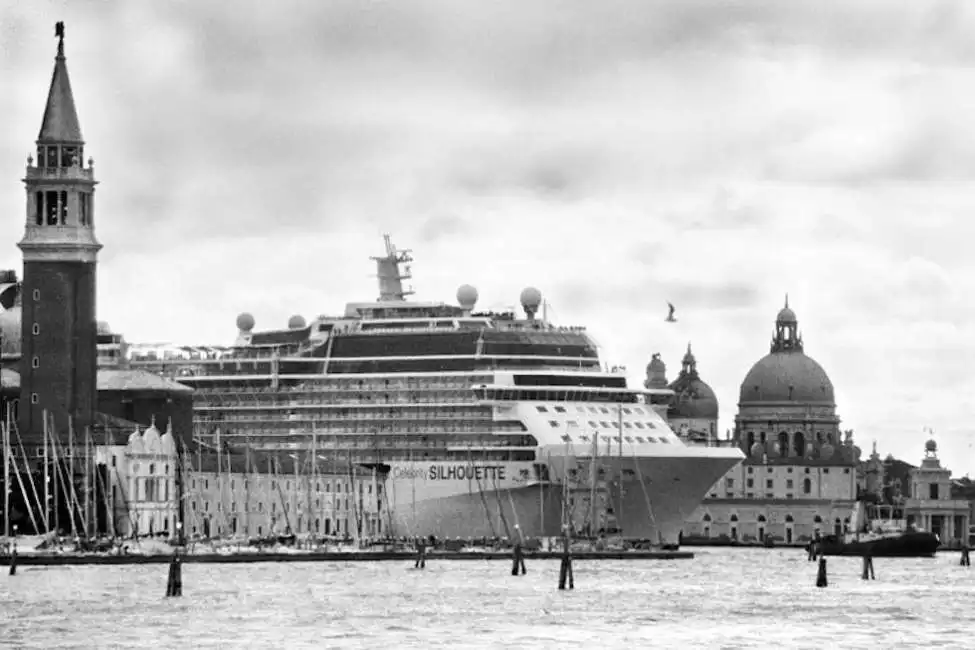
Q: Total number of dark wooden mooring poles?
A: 9